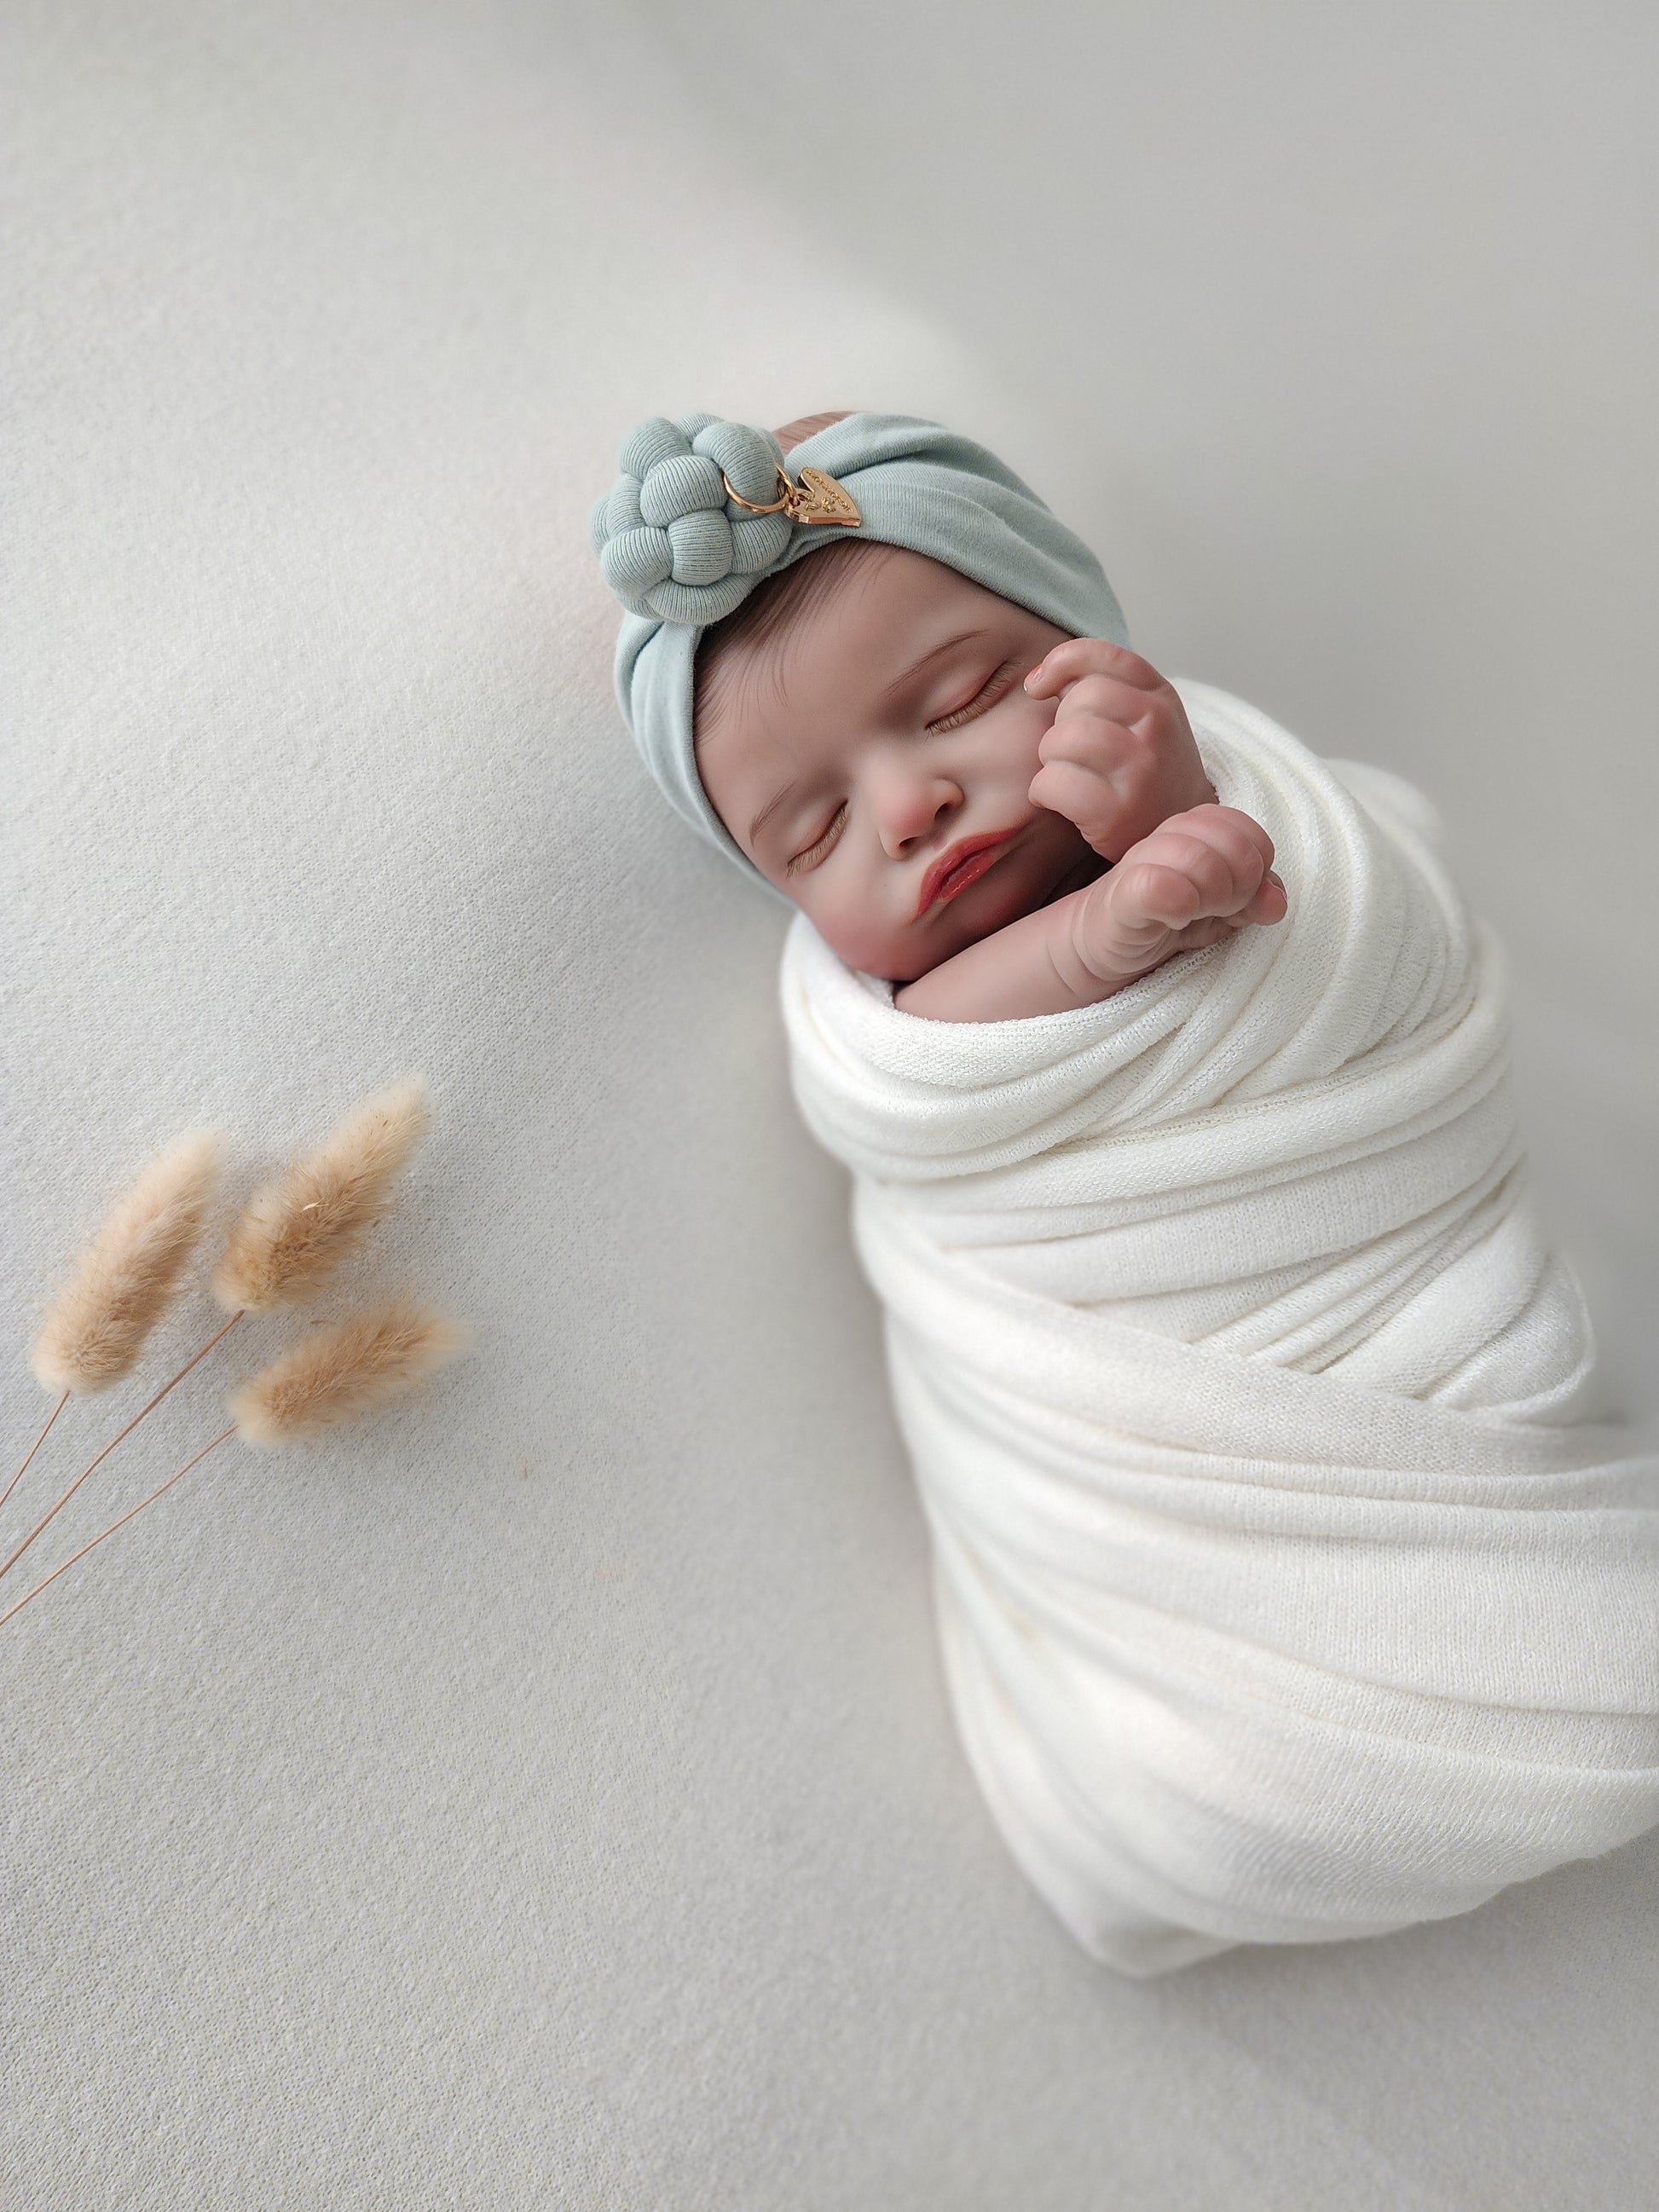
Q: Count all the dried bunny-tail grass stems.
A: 3